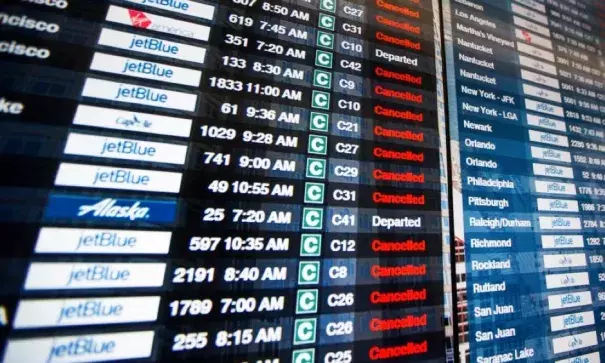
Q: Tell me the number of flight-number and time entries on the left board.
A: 14